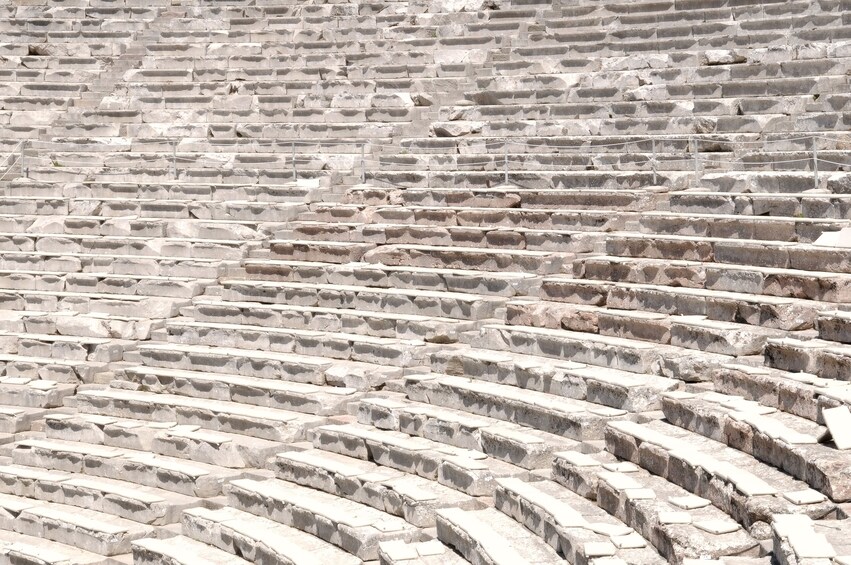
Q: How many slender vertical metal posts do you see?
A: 8